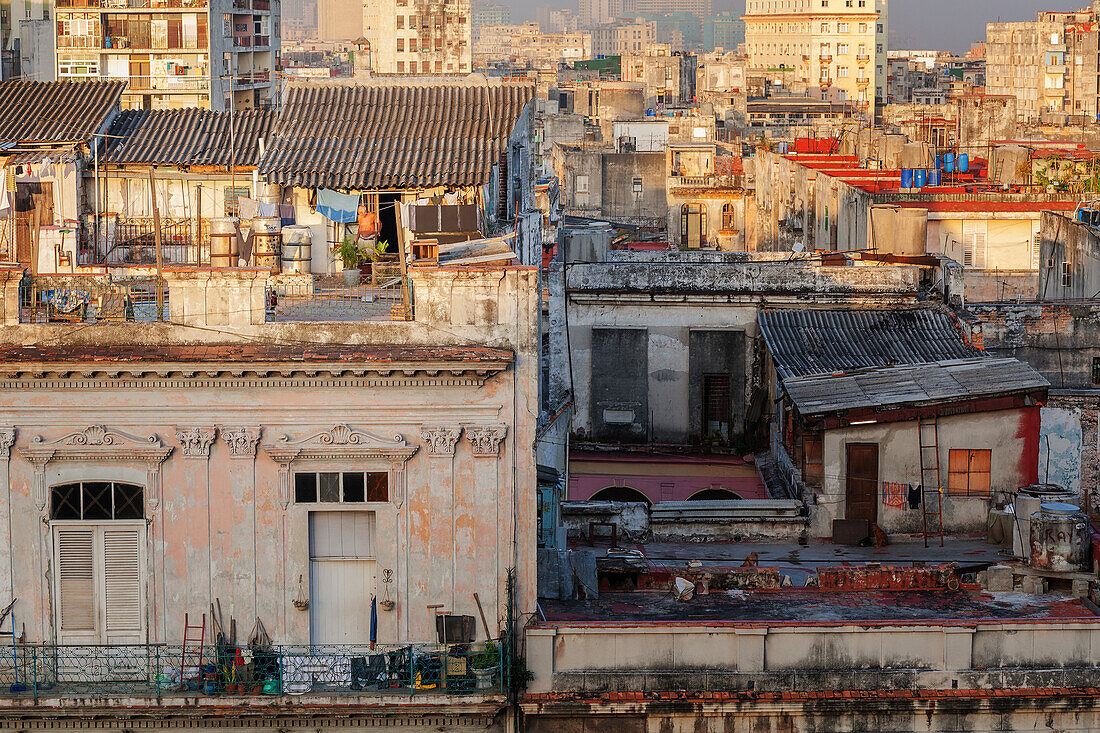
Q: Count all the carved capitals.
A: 5